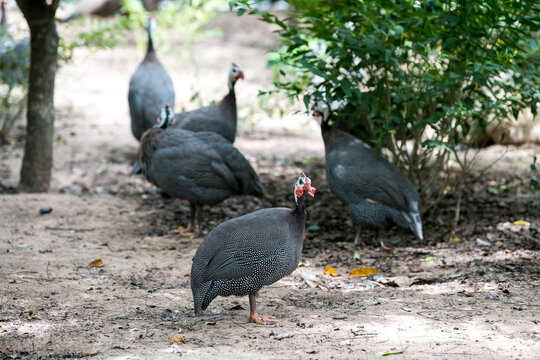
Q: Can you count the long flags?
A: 0